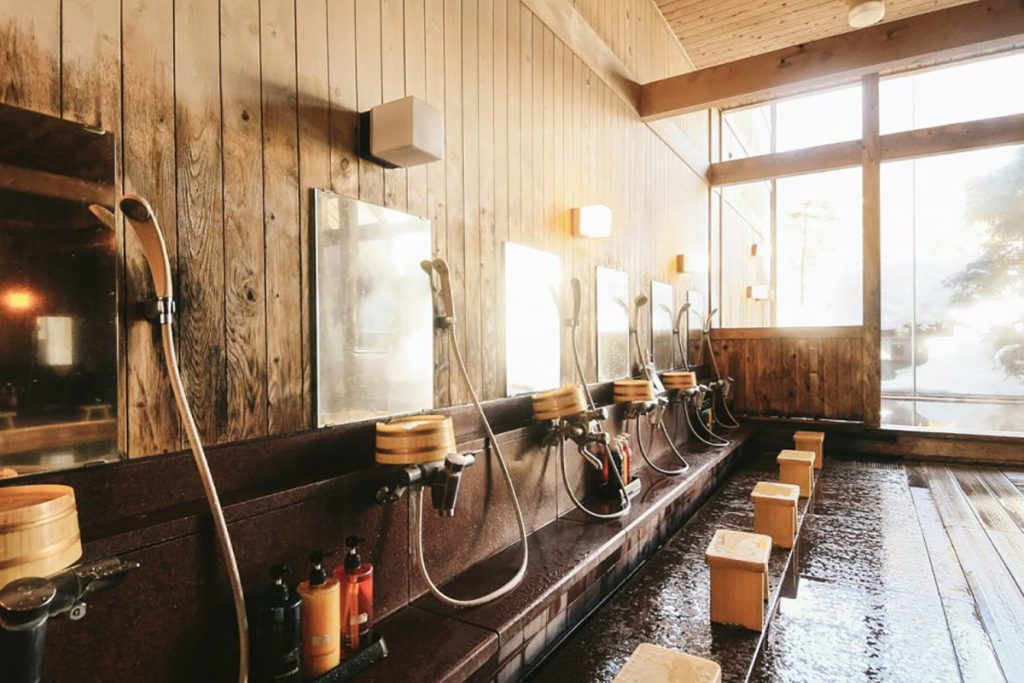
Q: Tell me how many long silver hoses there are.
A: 6